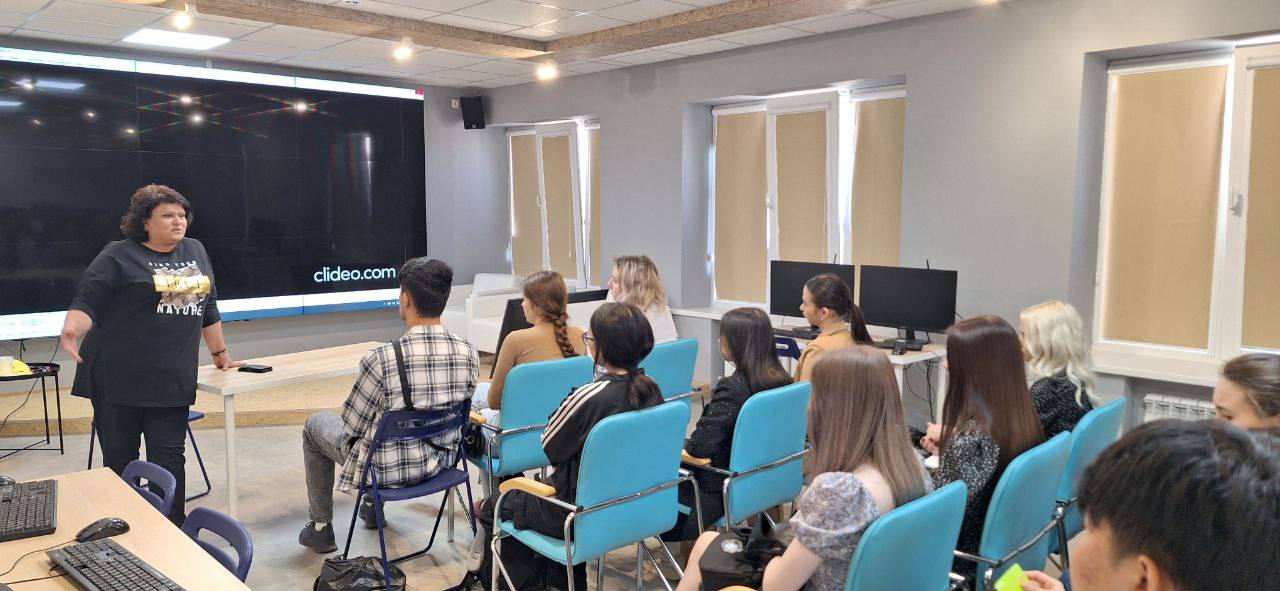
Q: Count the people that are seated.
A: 11